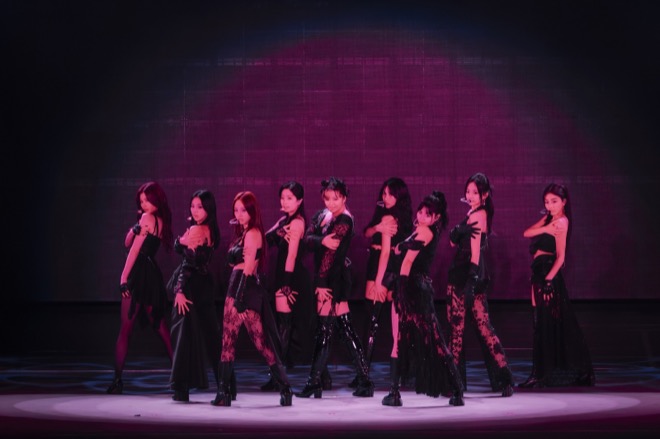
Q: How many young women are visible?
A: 9